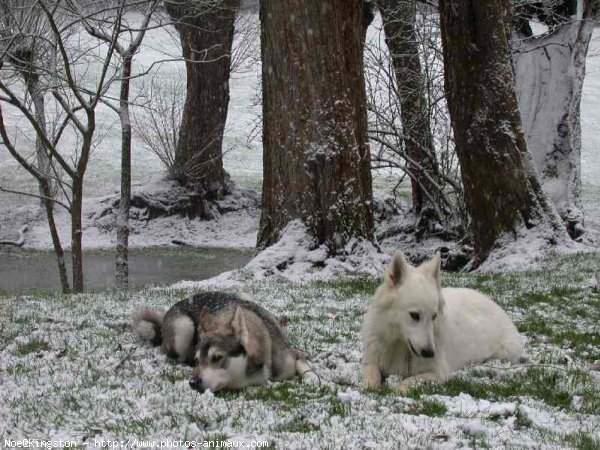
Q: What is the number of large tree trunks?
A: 5